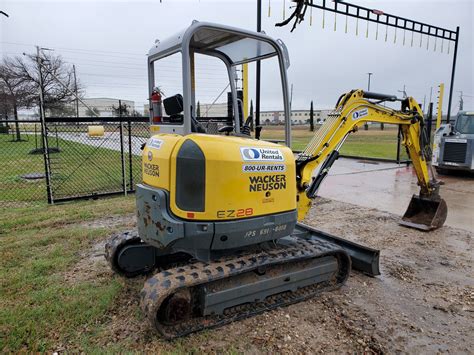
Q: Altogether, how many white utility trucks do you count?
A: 1